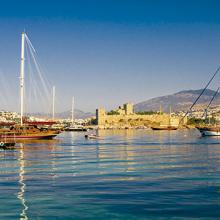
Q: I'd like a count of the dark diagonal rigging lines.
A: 2